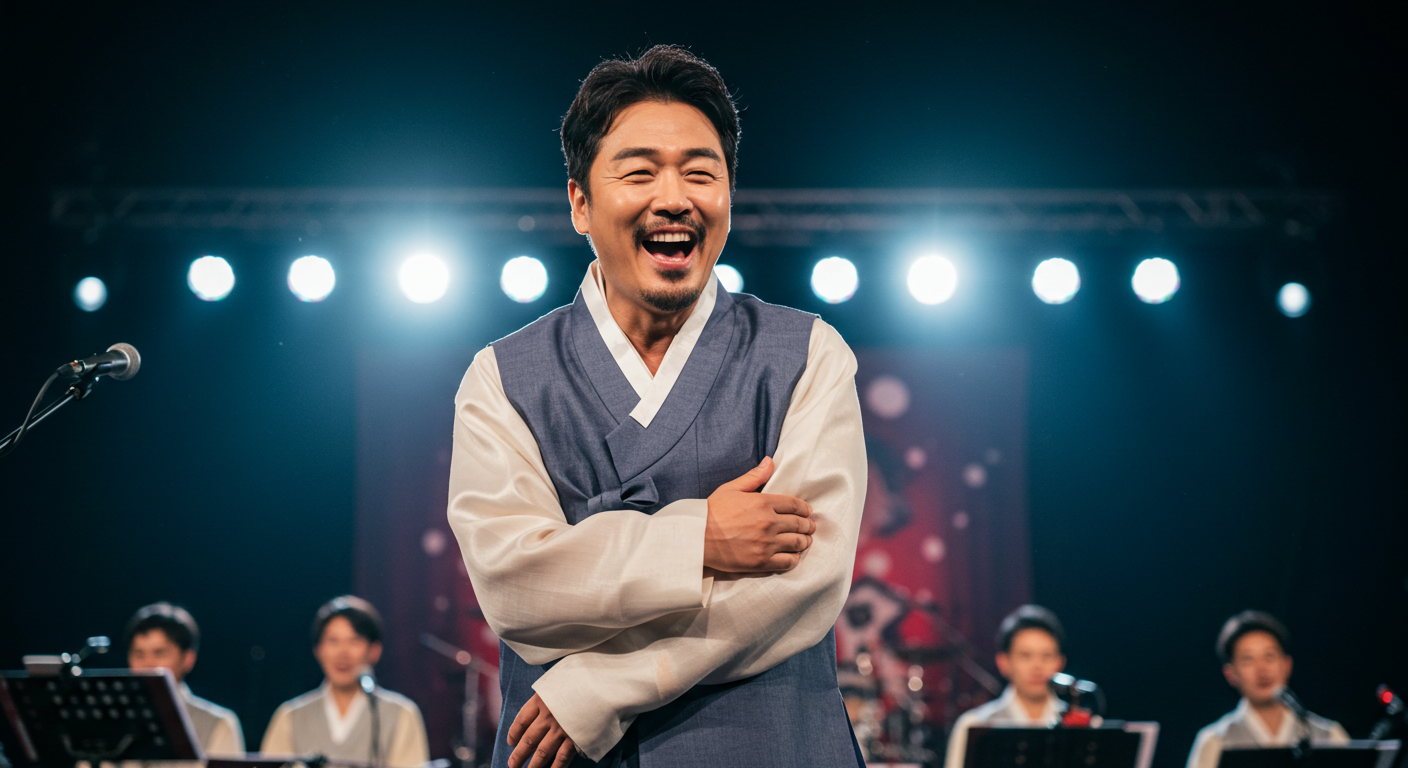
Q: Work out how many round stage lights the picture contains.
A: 11